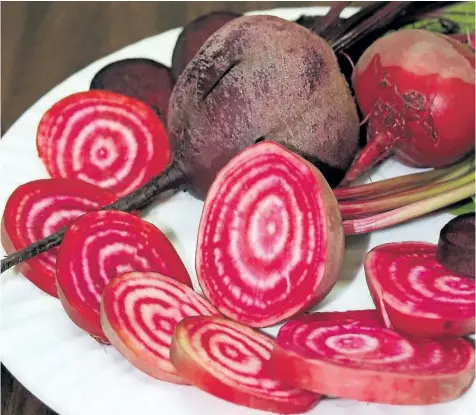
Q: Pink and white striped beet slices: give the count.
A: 8